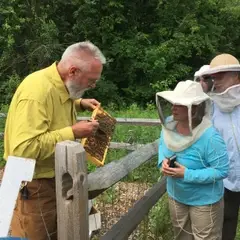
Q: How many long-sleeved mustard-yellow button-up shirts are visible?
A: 1